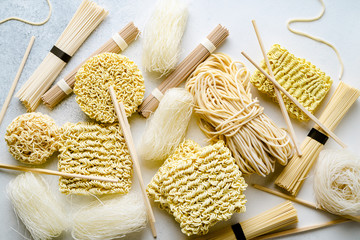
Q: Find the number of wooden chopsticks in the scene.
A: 8